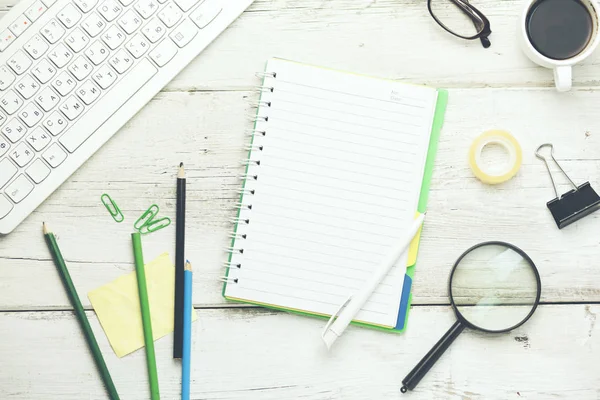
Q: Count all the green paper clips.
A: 3